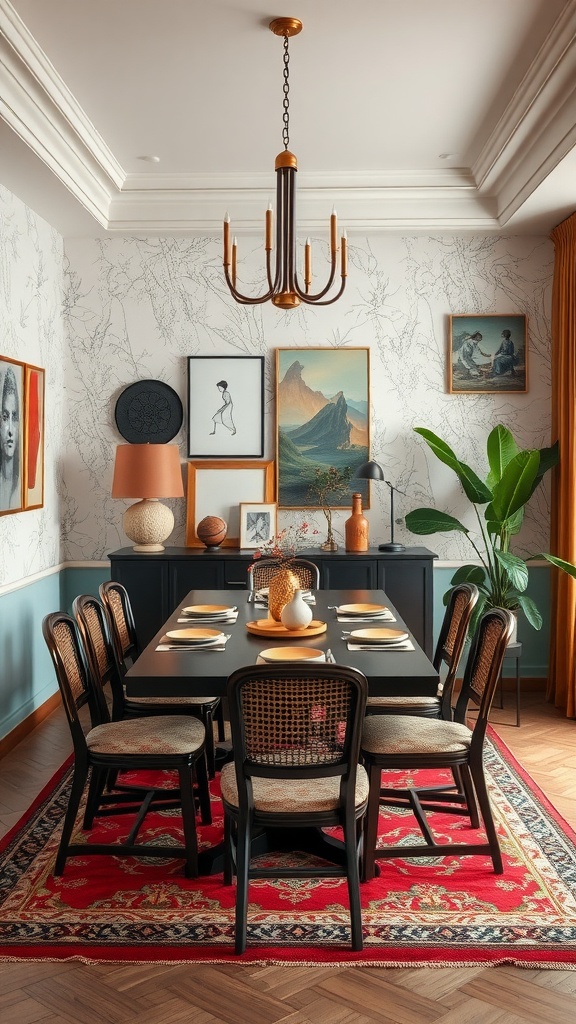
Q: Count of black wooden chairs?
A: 7